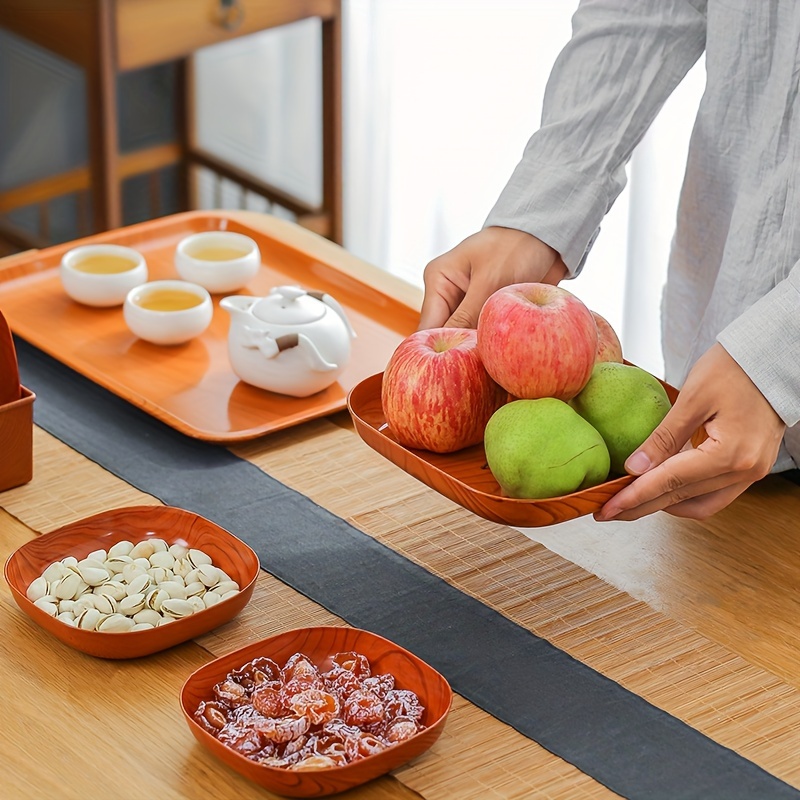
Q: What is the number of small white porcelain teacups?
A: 3